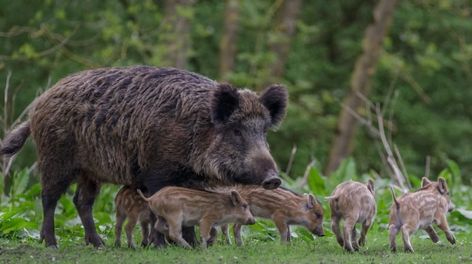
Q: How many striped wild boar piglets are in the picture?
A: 5